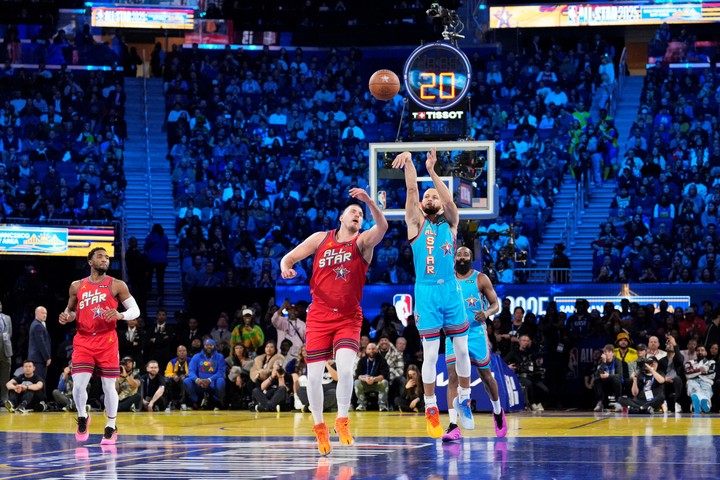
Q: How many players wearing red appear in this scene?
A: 2